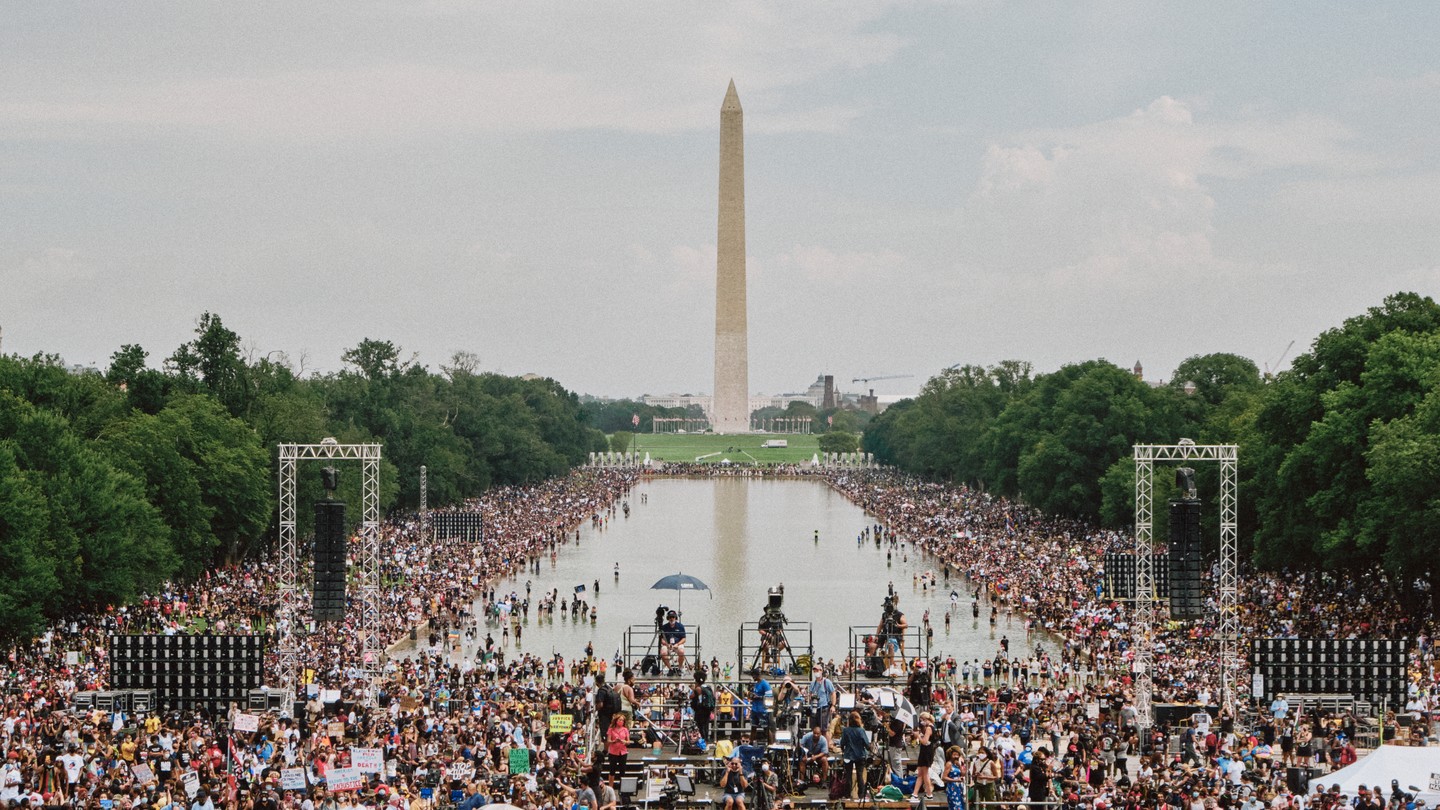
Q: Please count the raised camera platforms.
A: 3